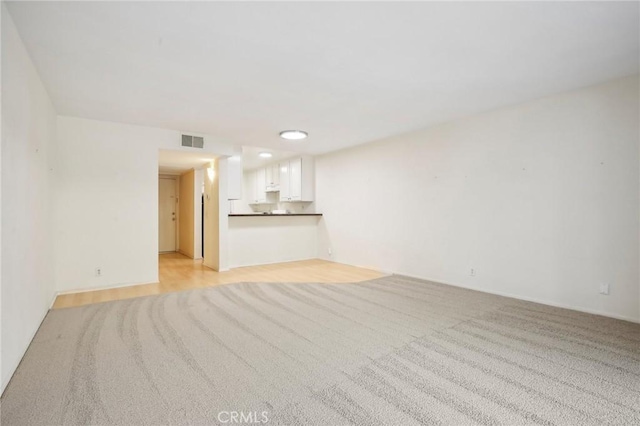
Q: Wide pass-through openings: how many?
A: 1